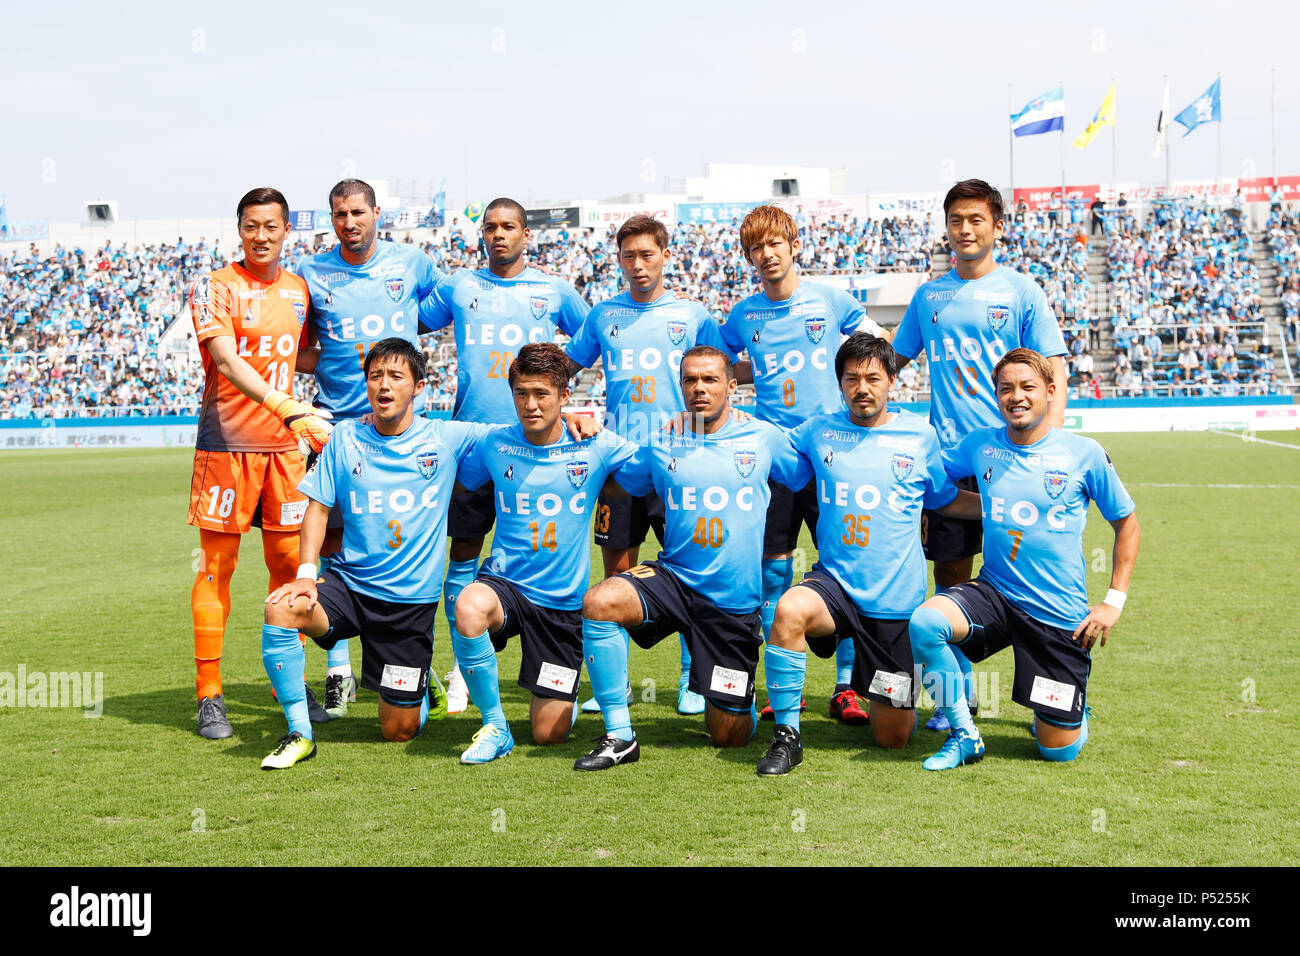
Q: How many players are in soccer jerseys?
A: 11